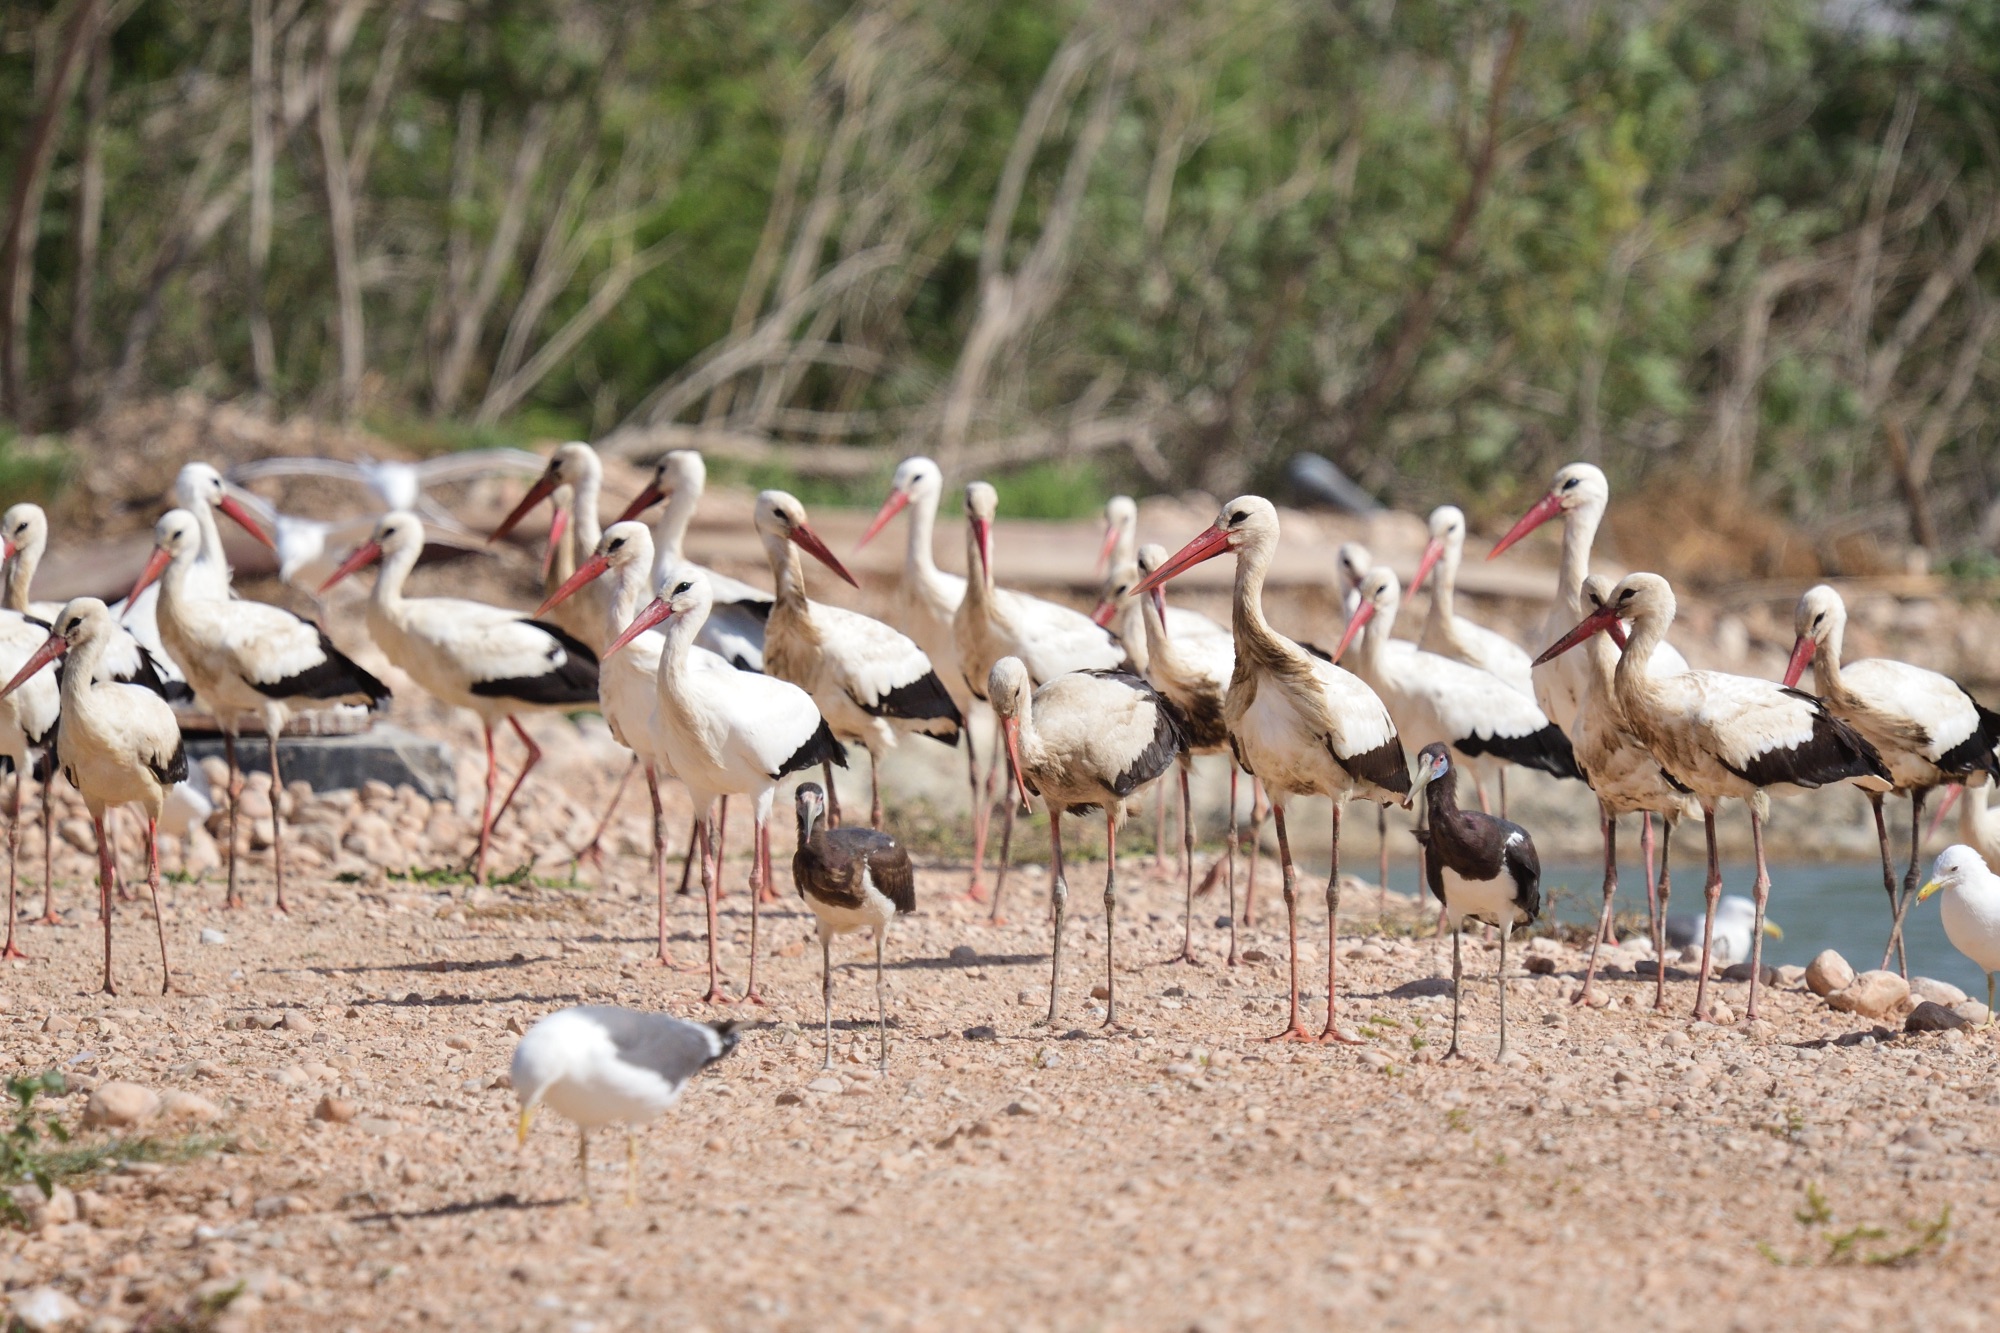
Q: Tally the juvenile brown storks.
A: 2